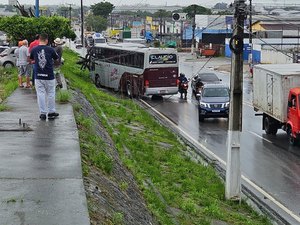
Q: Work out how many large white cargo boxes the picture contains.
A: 1